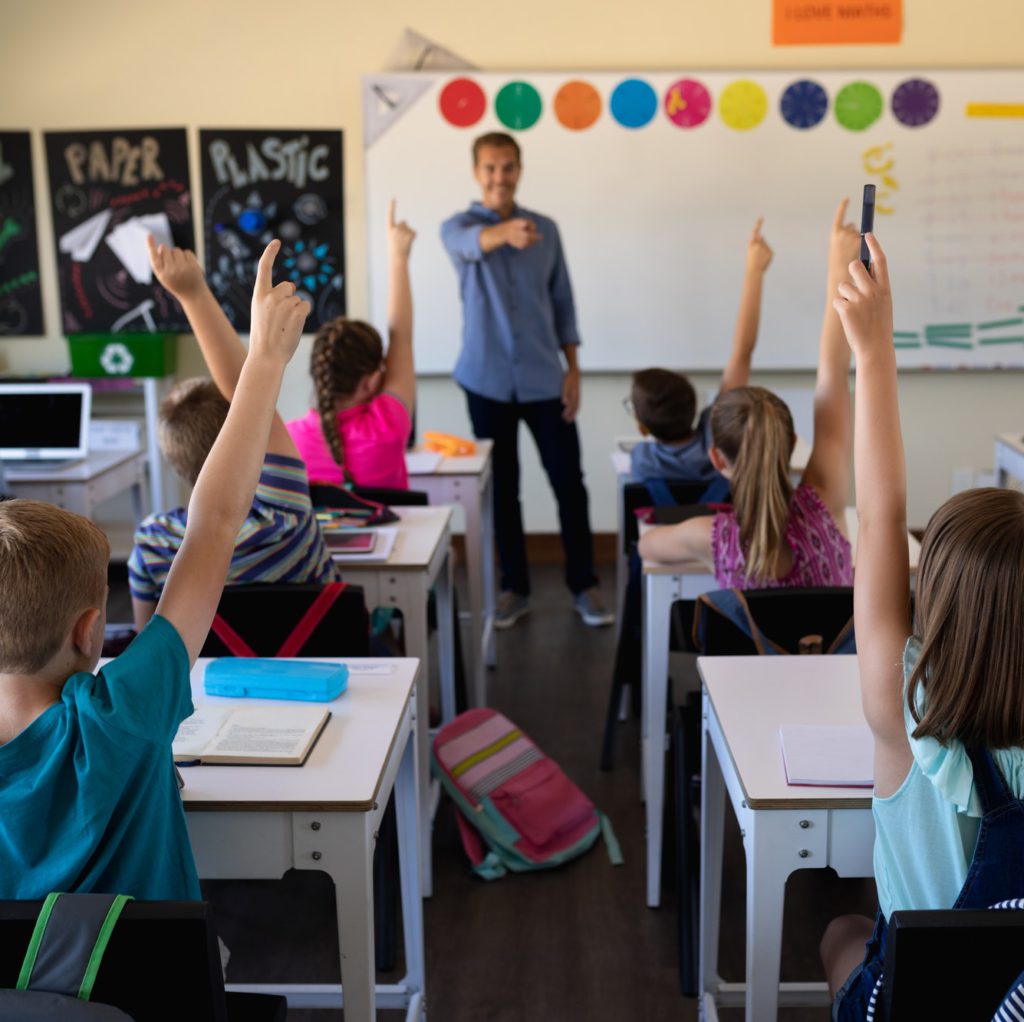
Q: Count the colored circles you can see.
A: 9